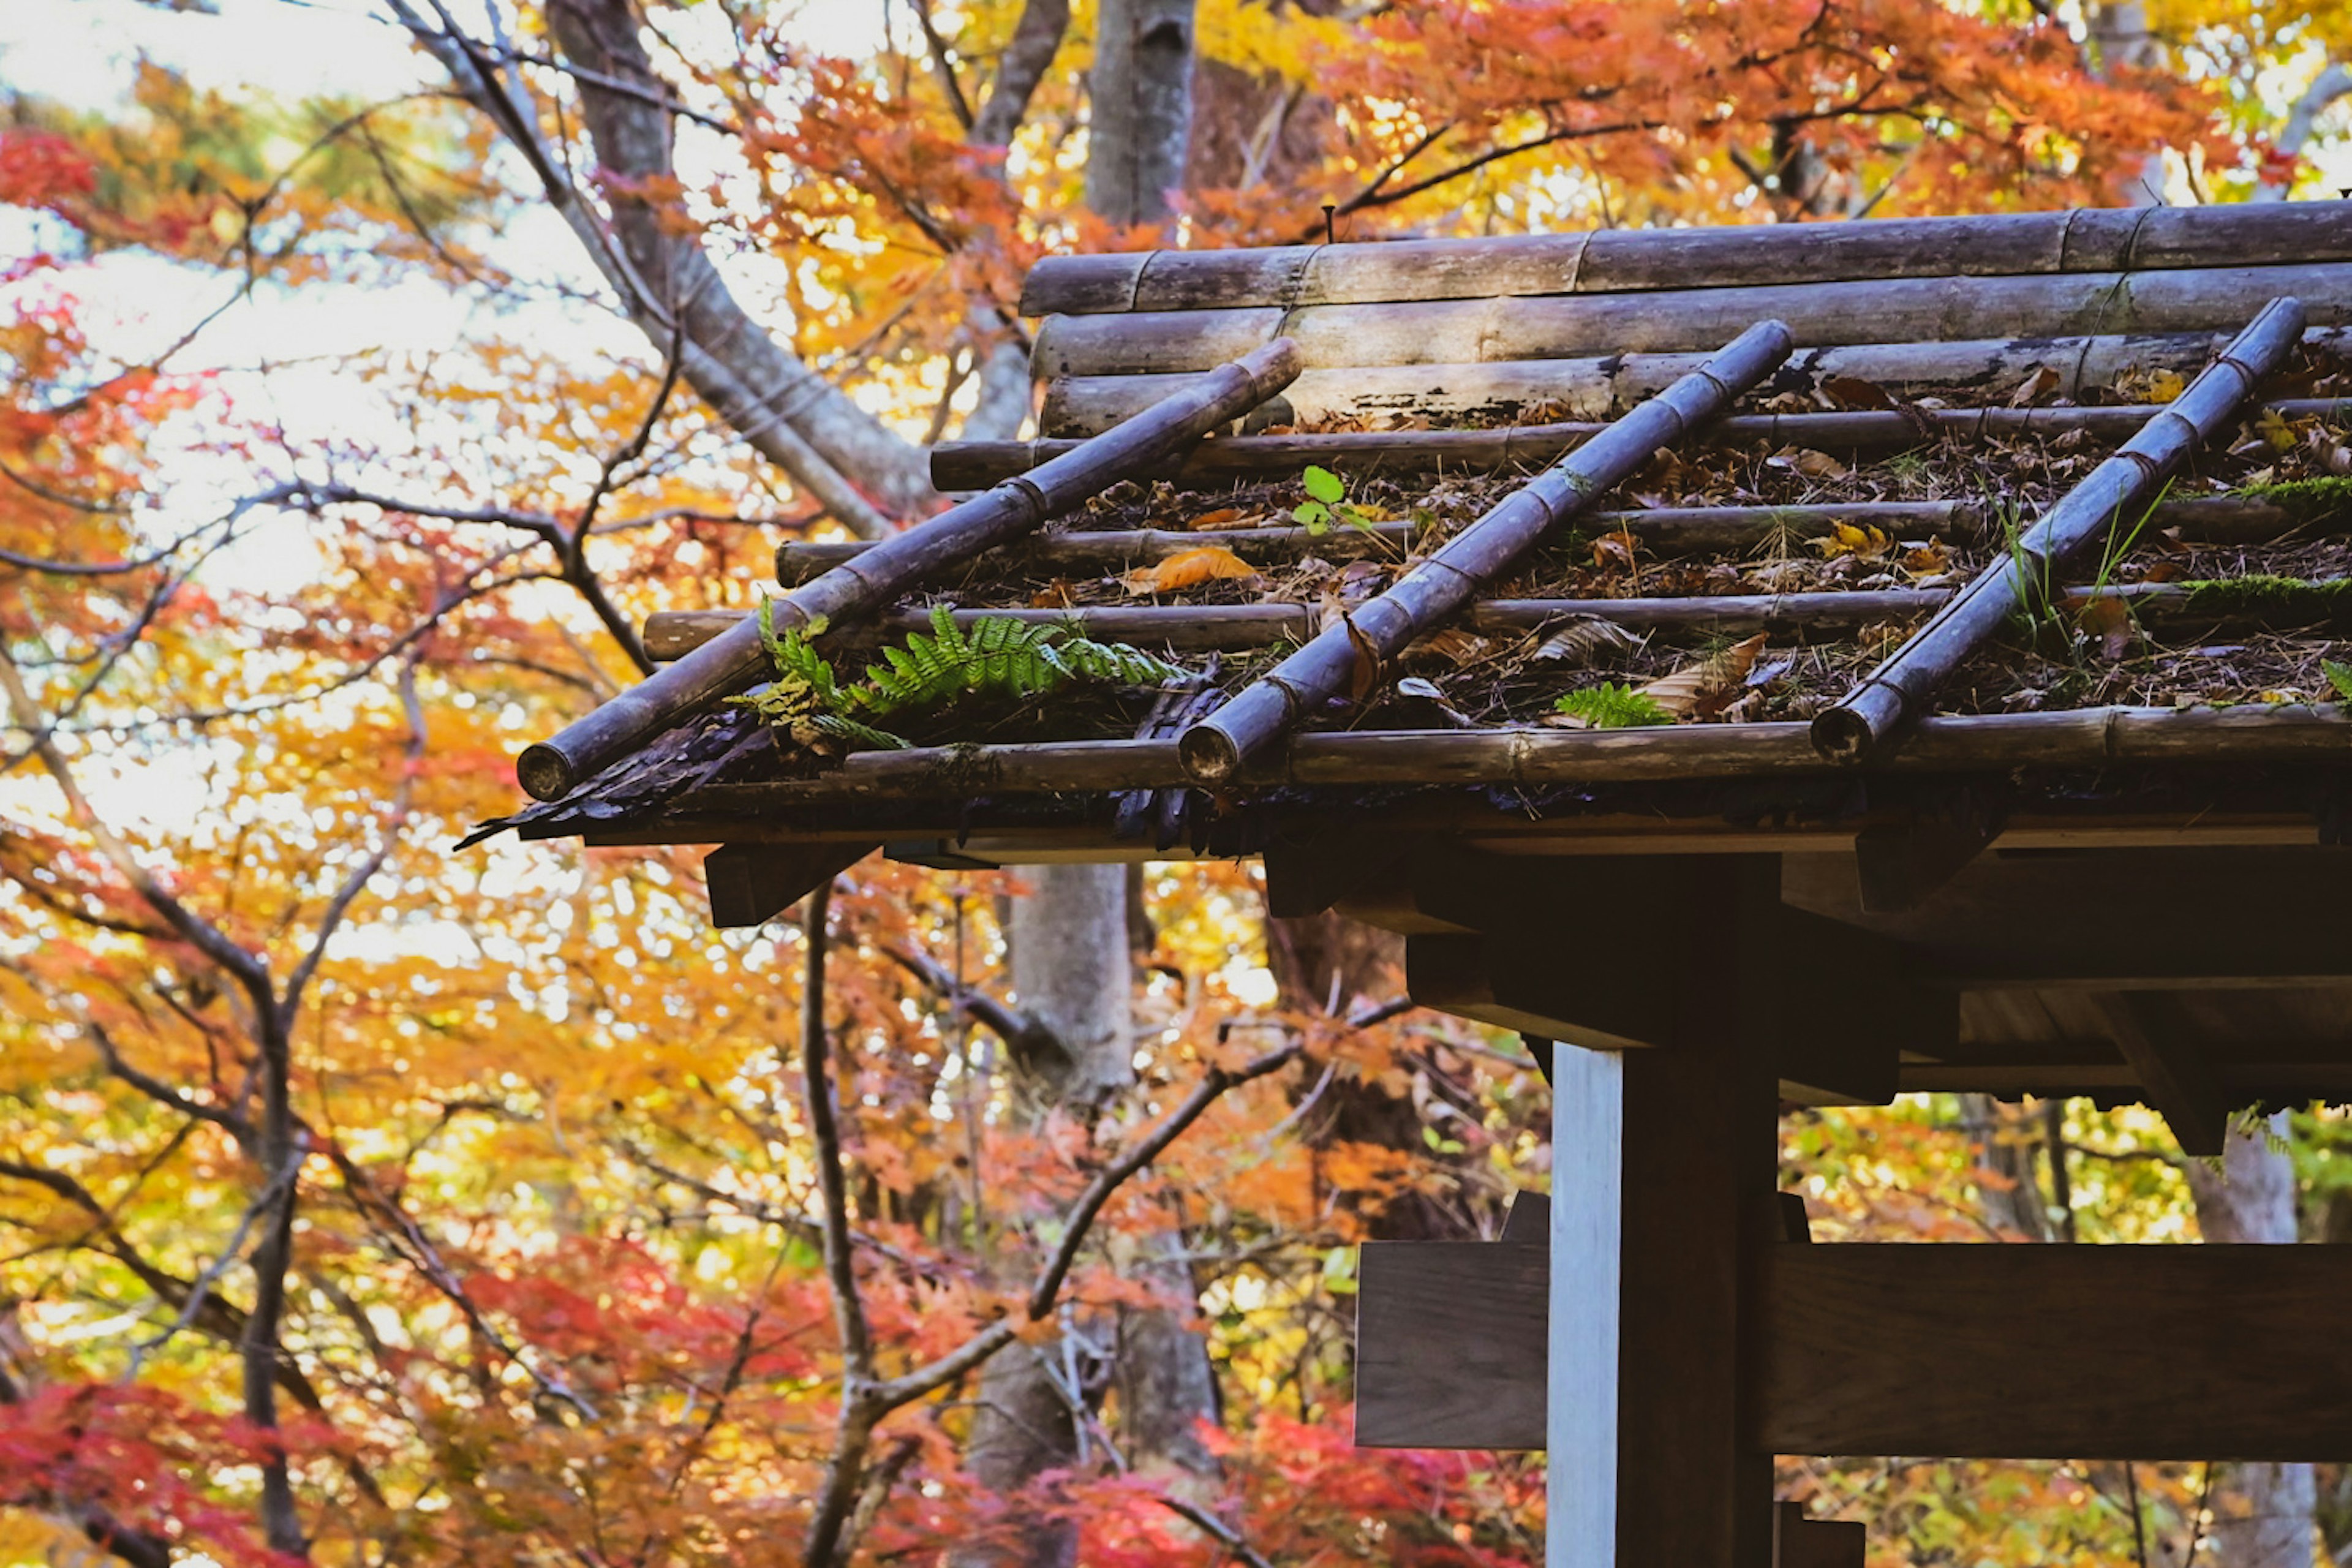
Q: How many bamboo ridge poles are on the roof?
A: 3